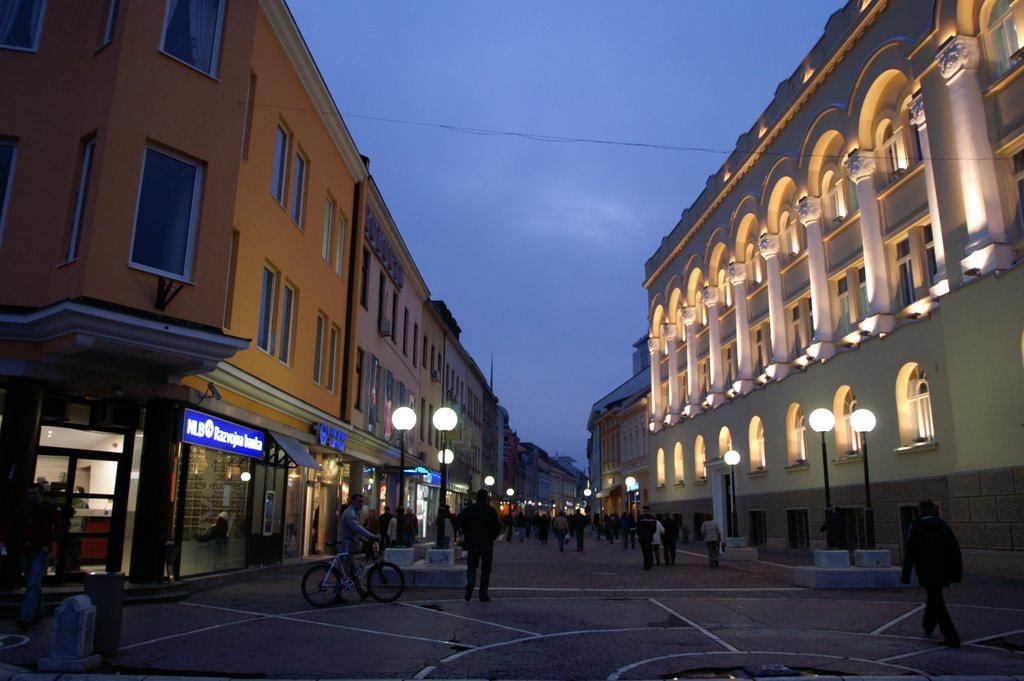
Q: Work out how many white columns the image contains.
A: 10